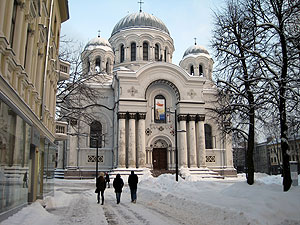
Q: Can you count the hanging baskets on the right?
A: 0